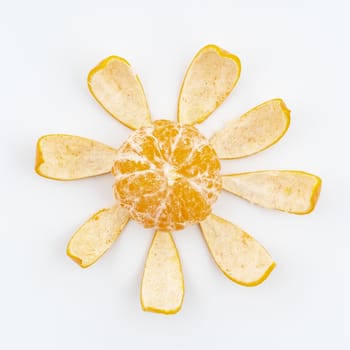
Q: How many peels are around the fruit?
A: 8